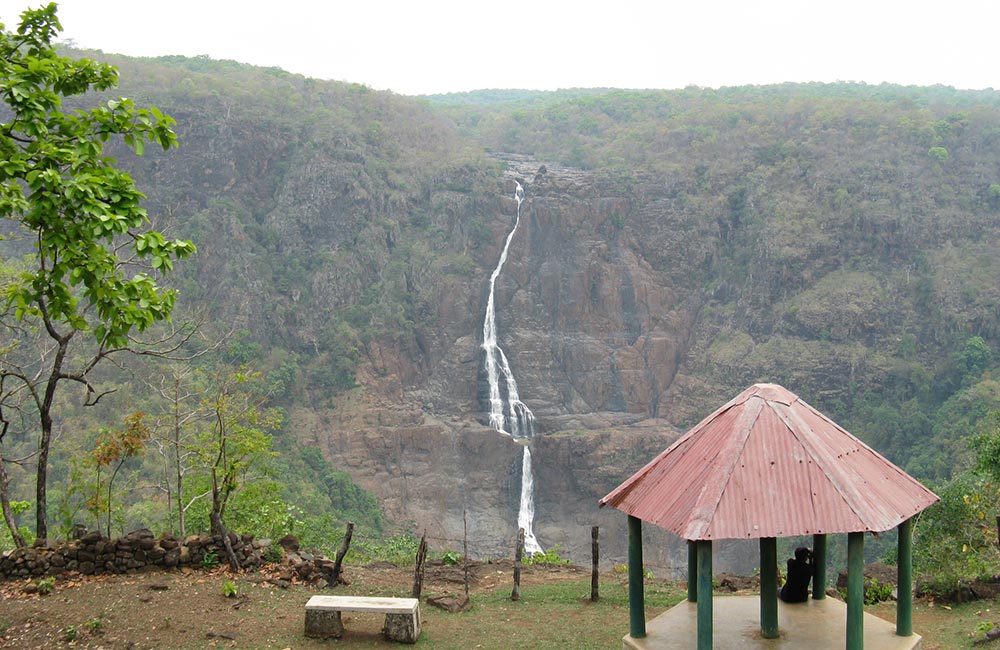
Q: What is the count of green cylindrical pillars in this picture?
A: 7